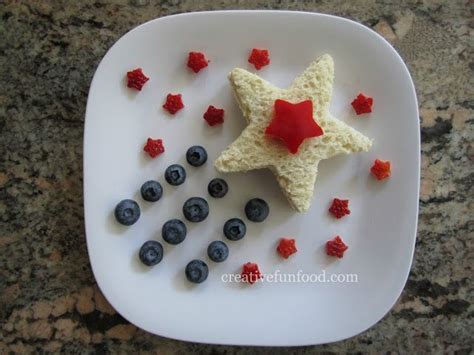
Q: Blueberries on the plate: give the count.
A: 12